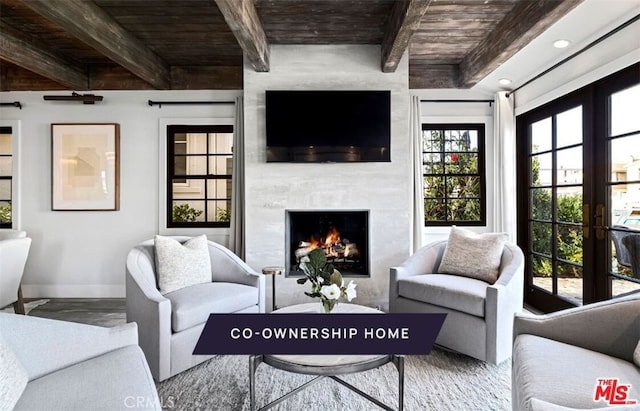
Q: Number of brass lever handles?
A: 2